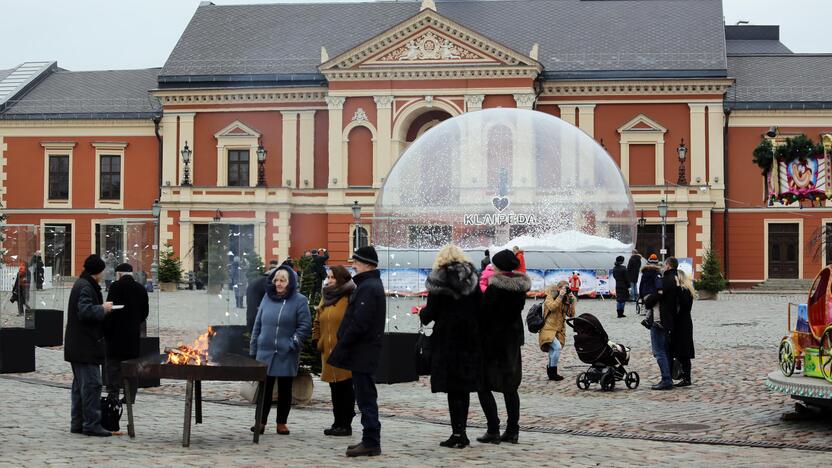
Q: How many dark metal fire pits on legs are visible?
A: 1